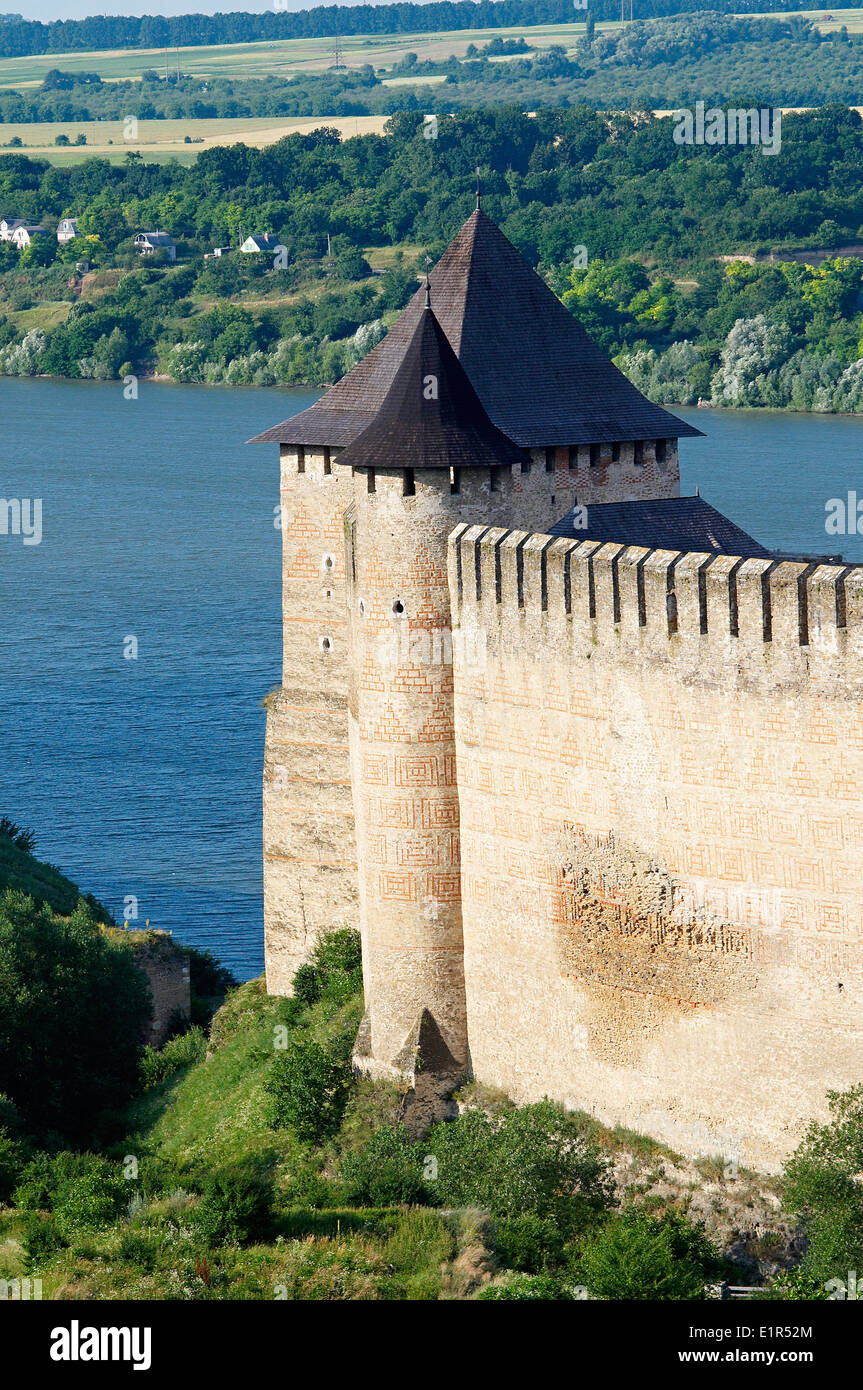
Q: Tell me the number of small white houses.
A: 5